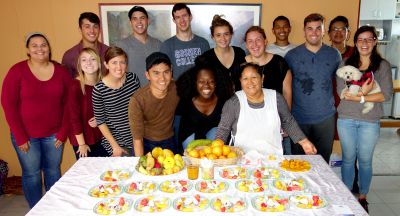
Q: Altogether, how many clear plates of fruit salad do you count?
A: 15